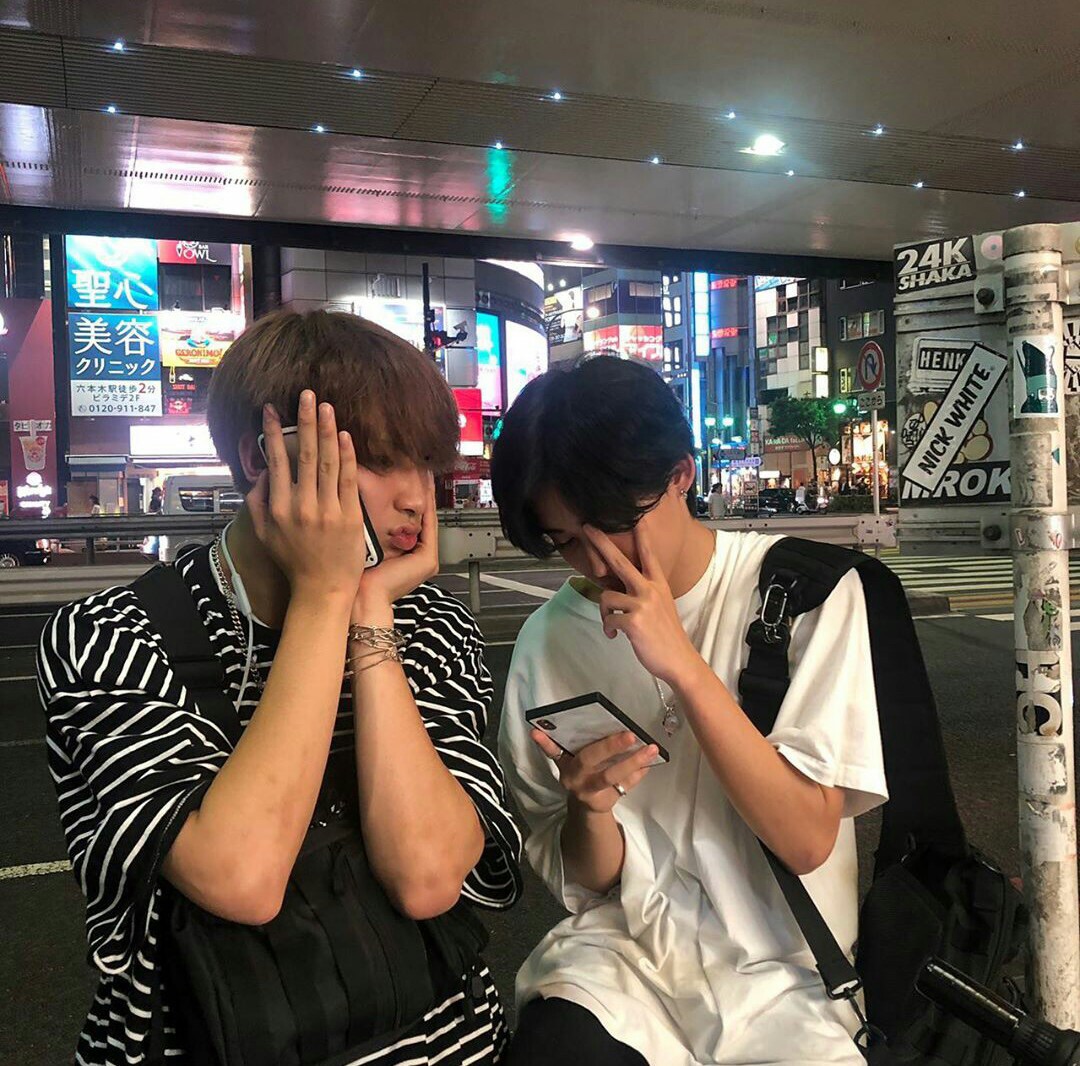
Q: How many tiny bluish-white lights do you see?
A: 13